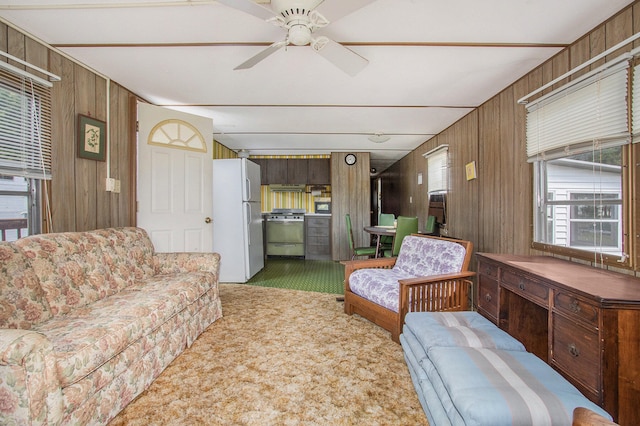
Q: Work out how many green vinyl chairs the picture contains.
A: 4